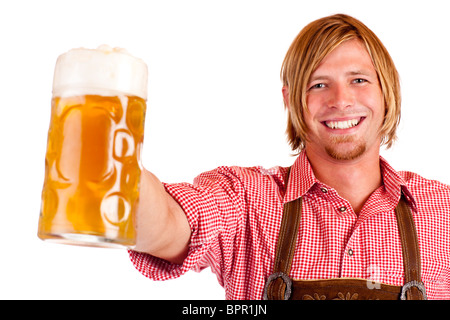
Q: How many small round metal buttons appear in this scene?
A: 3